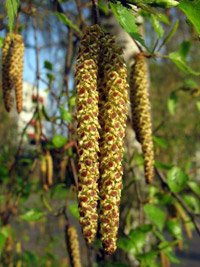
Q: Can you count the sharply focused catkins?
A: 2